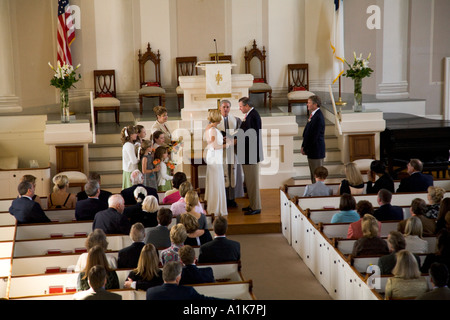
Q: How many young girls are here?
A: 5